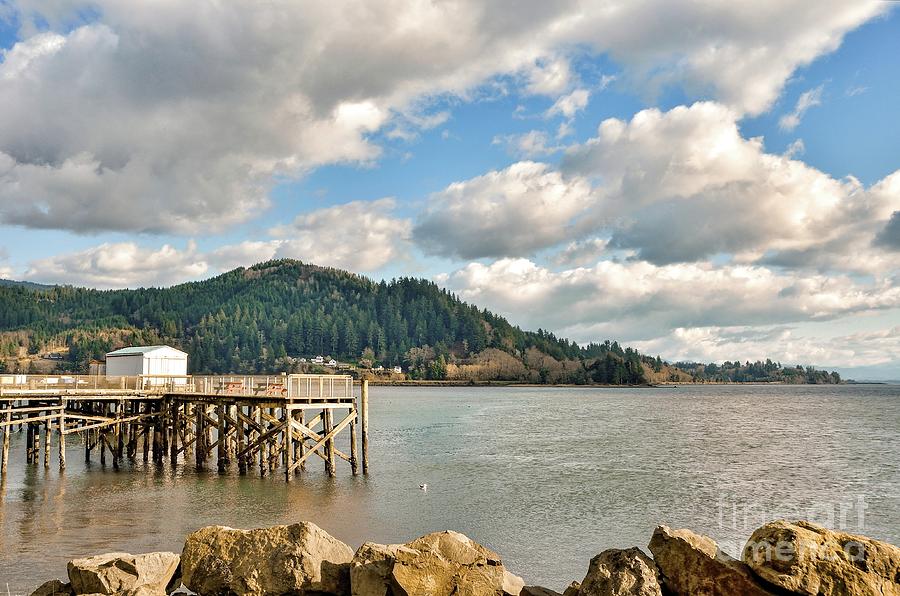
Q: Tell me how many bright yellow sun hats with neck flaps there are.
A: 0